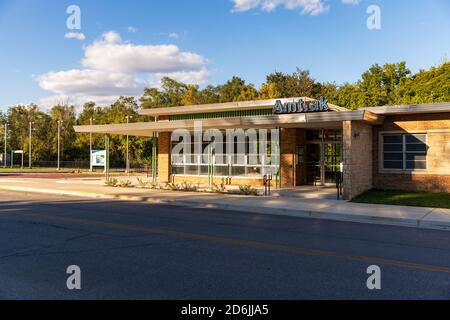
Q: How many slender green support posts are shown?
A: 4